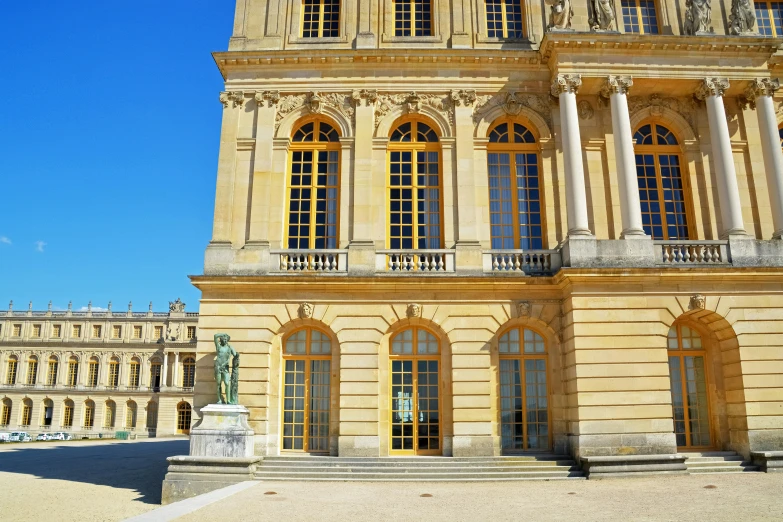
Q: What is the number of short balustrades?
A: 4